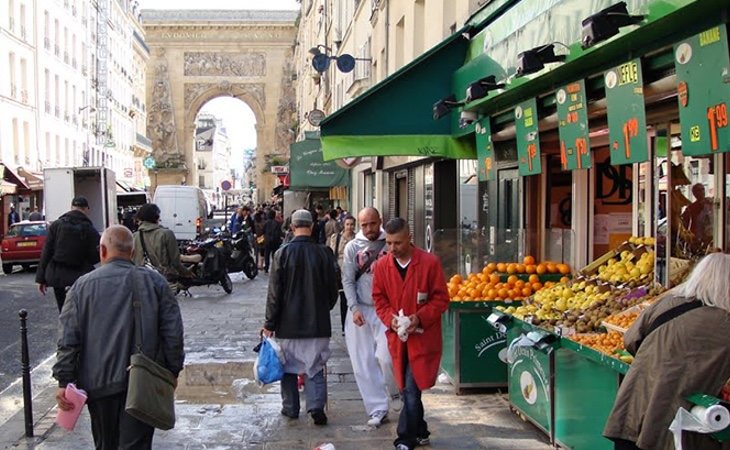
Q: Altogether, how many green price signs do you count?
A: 5